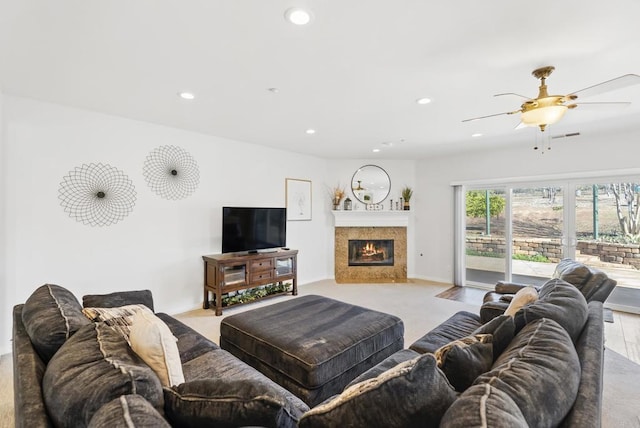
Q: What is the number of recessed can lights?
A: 6